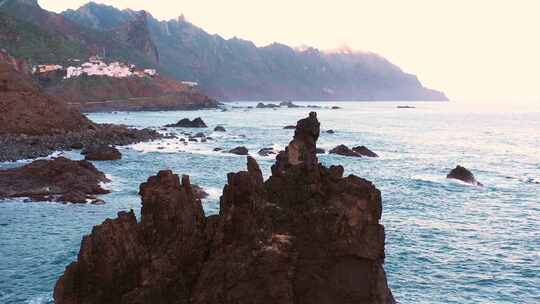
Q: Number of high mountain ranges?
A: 1